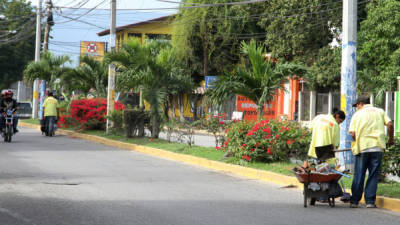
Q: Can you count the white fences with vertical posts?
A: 1